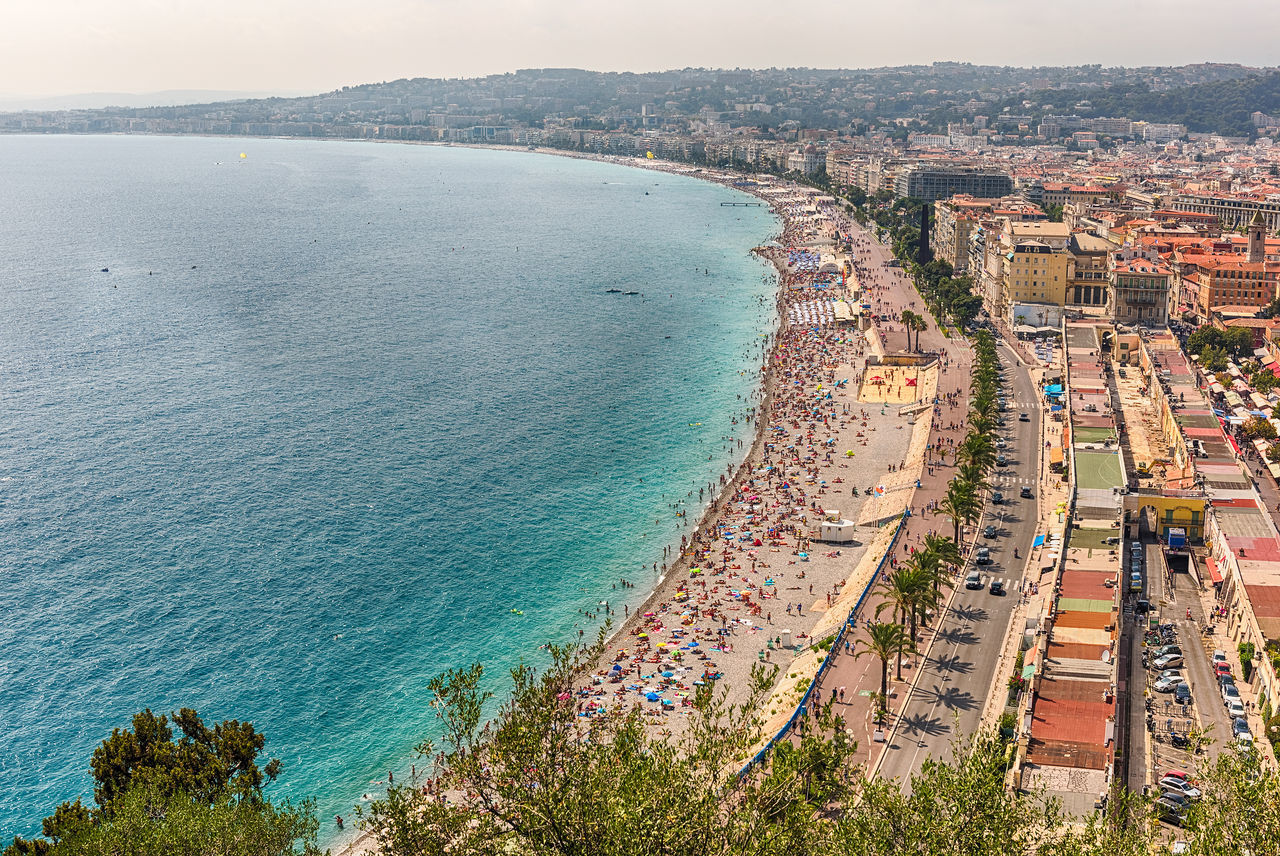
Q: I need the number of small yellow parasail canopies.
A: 2